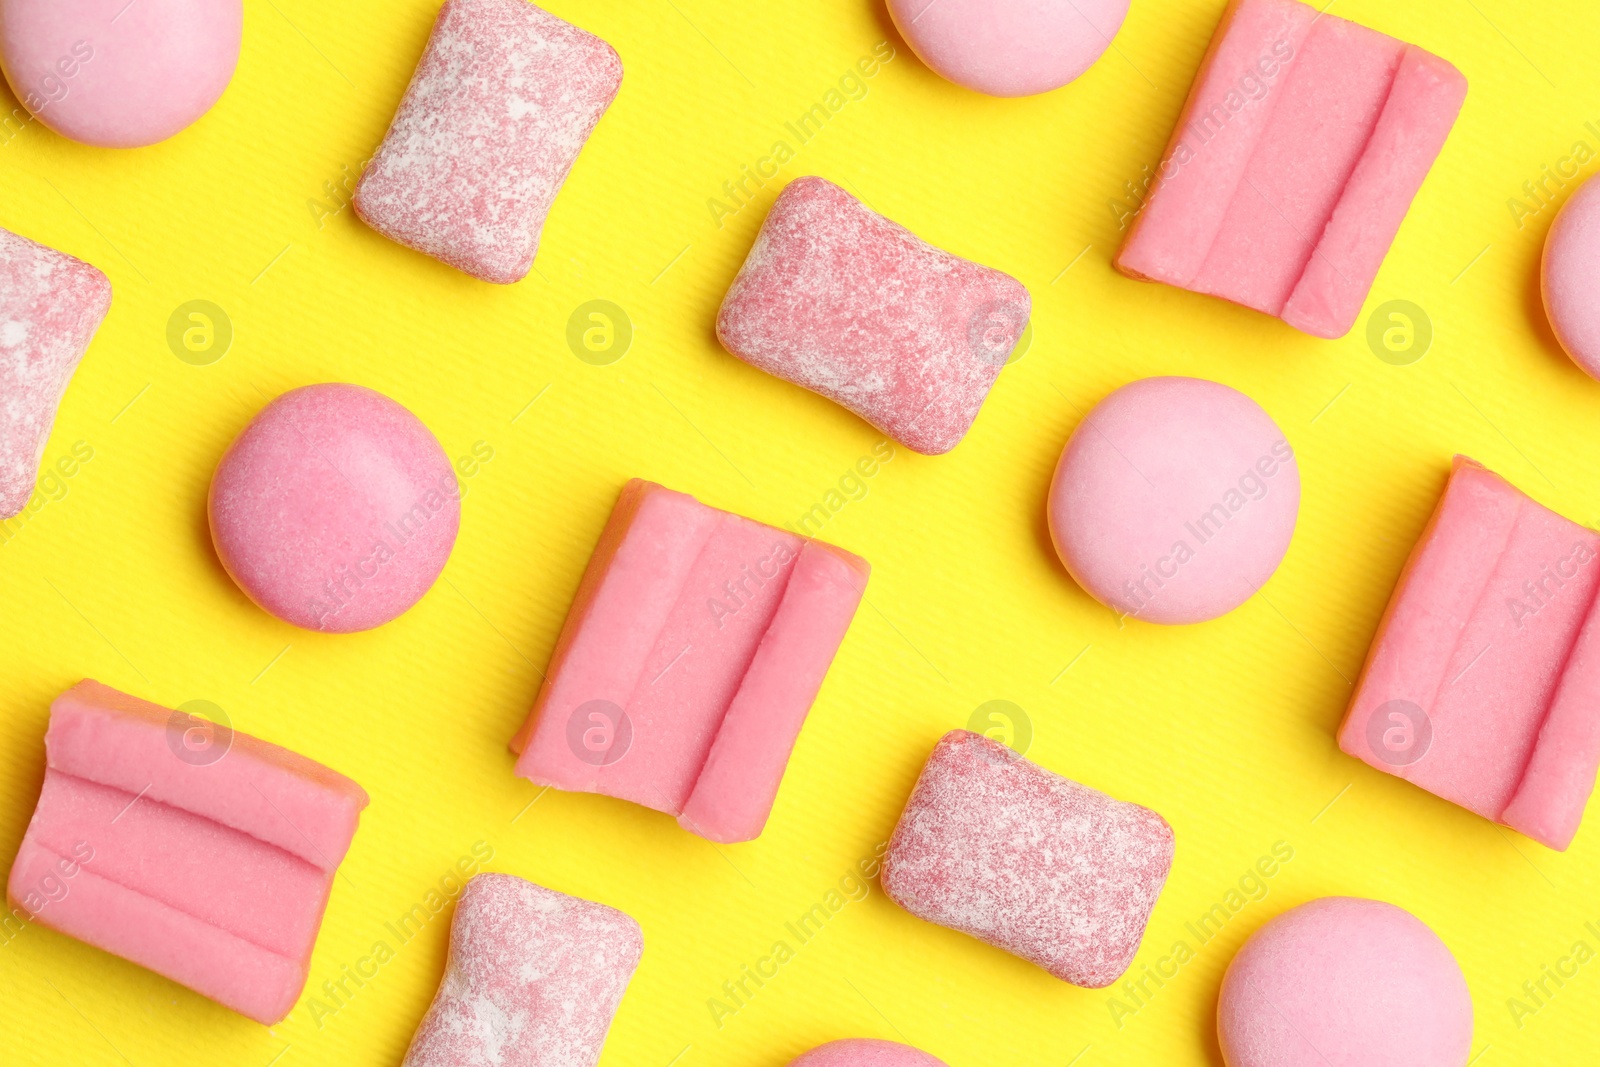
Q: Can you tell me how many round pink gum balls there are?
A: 7